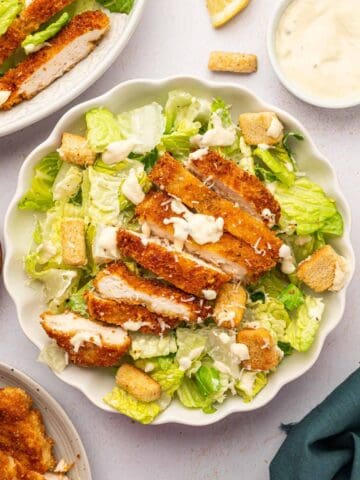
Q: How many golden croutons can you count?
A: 8